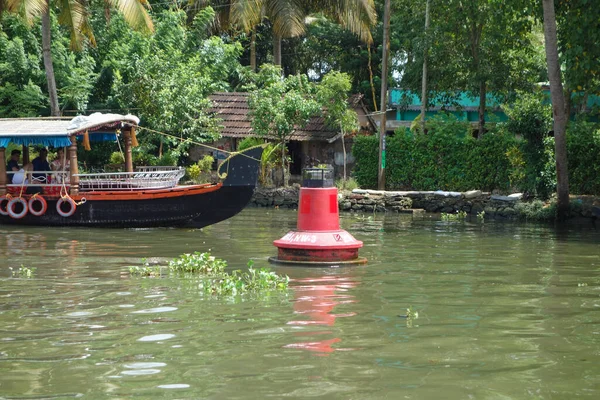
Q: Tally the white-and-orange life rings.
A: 4